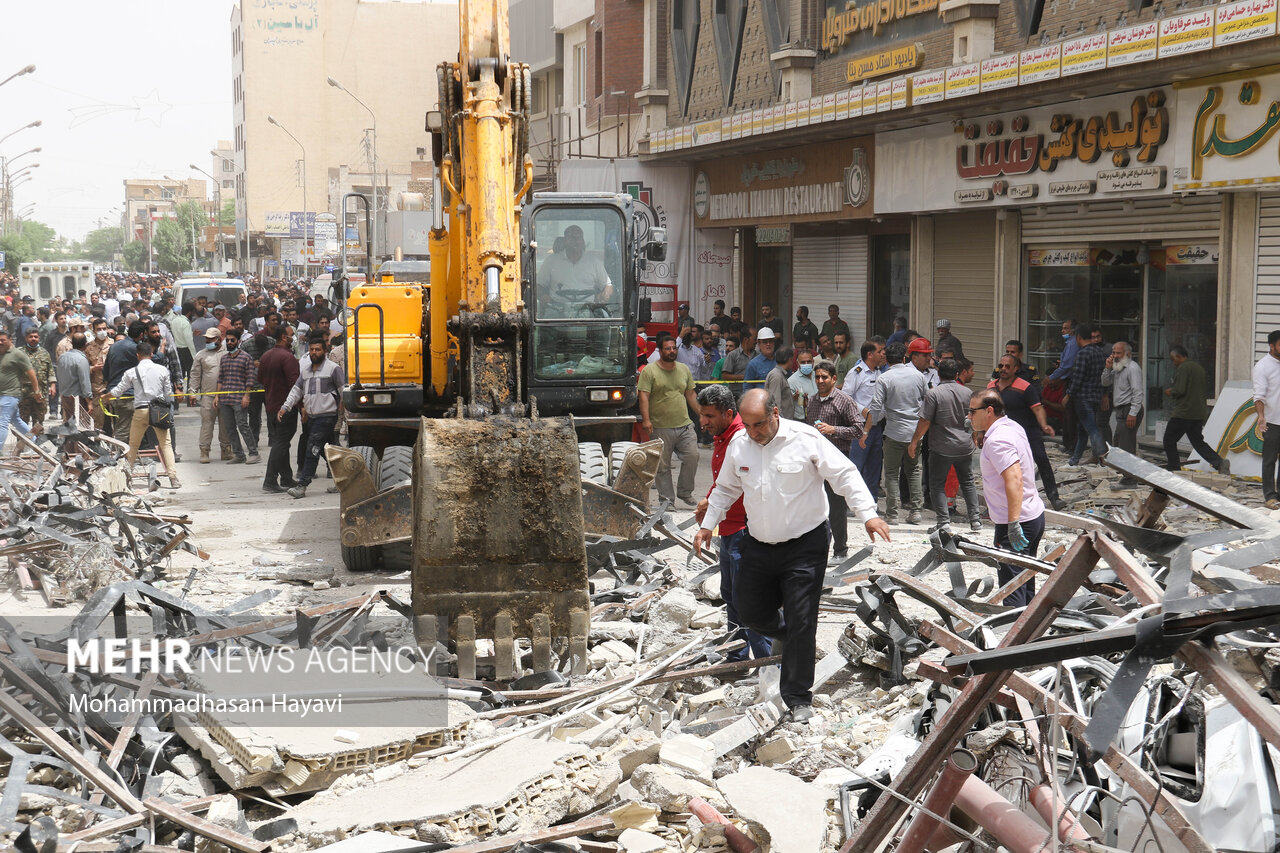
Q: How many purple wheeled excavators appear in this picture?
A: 0